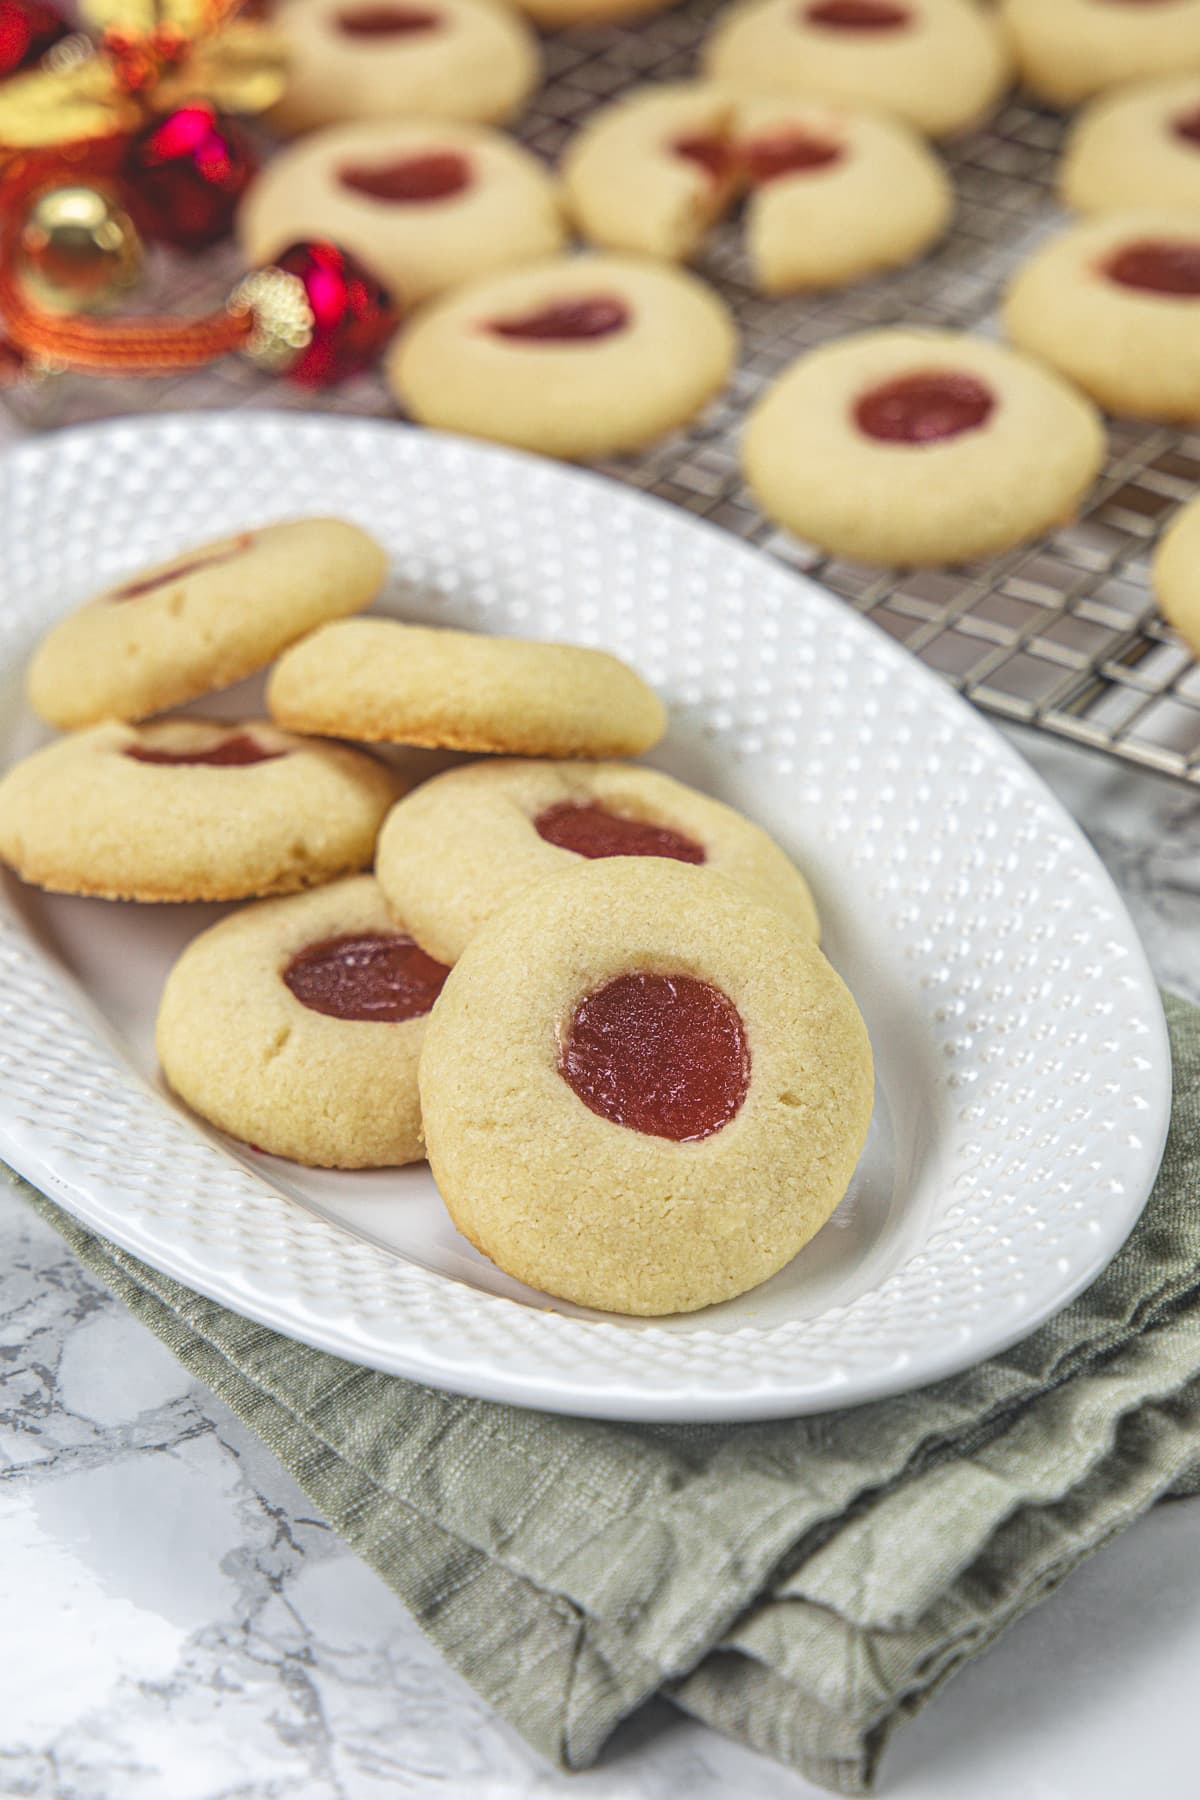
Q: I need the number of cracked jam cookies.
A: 1